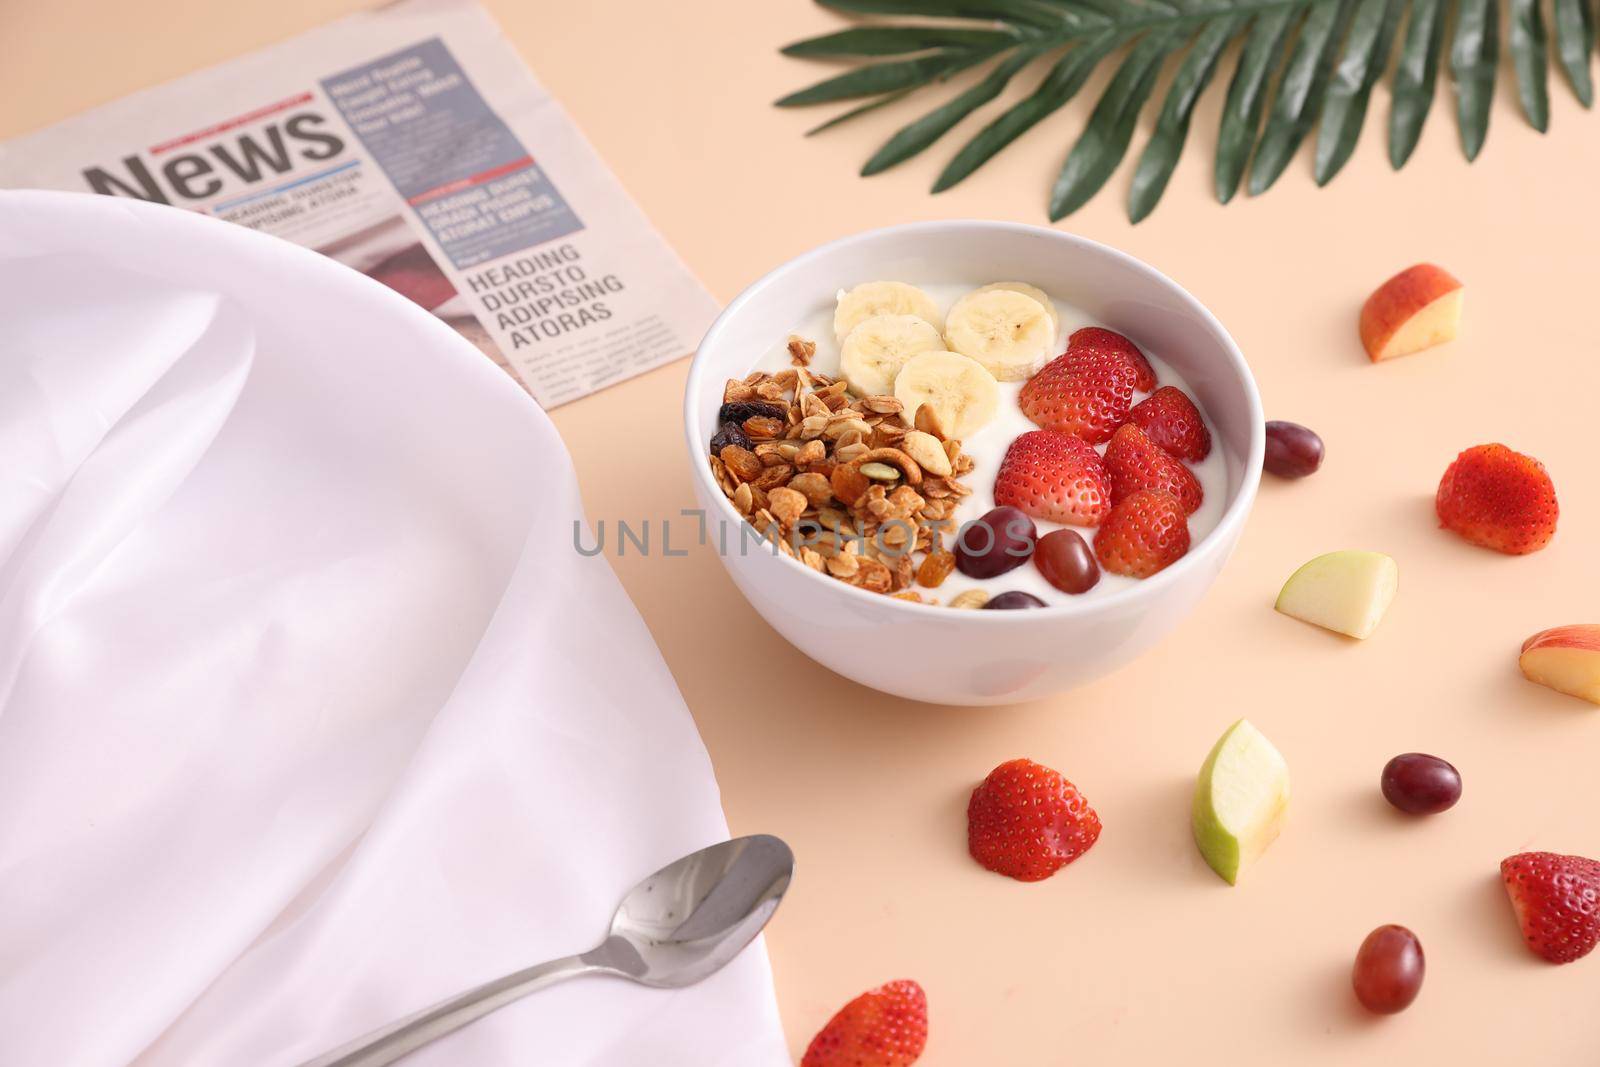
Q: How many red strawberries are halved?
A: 10